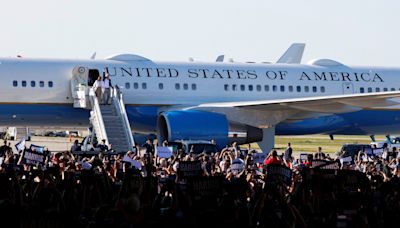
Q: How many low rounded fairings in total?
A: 2